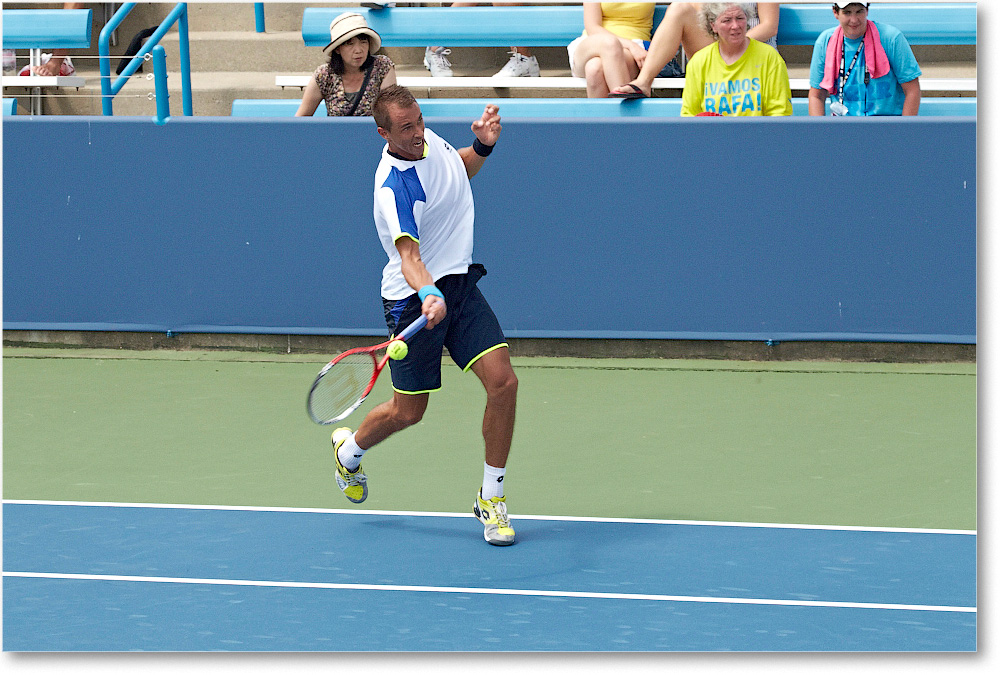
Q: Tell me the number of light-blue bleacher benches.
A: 4